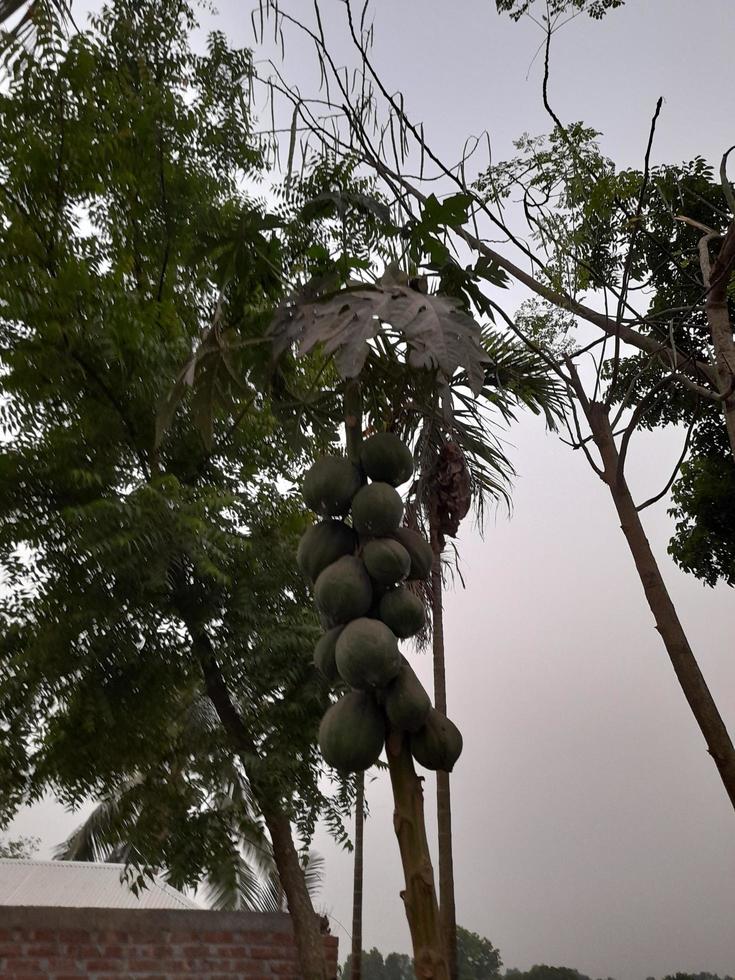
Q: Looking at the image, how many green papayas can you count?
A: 13